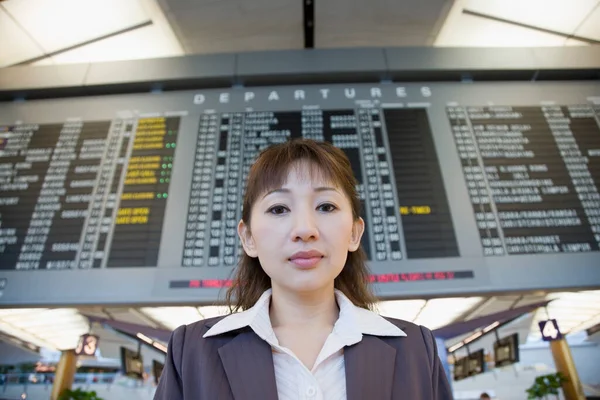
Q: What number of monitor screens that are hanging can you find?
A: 5